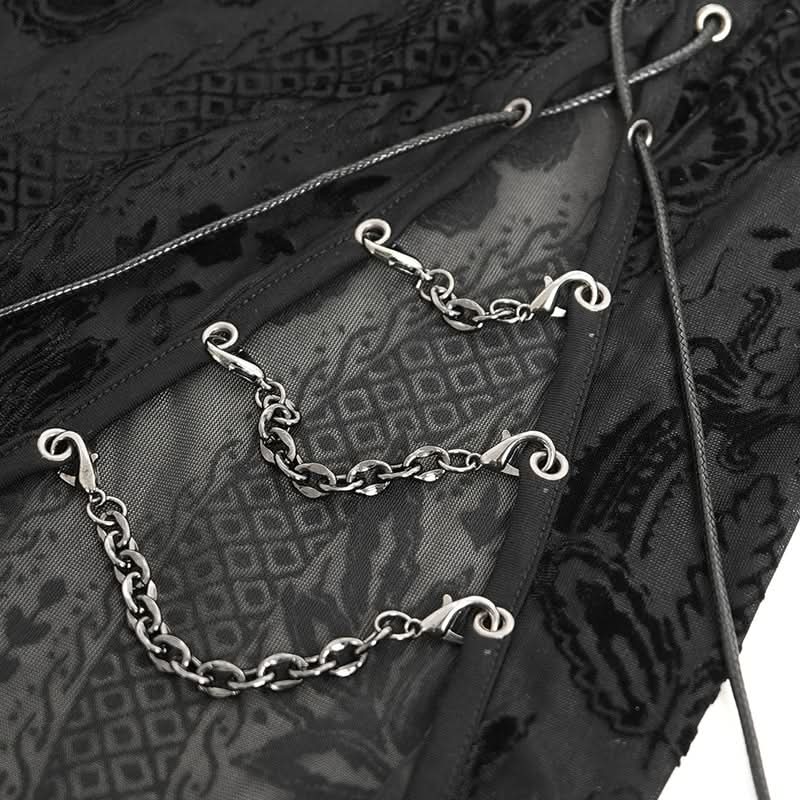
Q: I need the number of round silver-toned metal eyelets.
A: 9